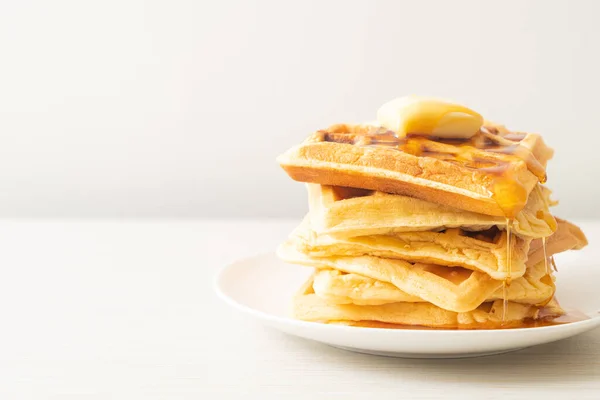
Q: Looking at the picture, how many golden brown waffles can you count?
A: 6